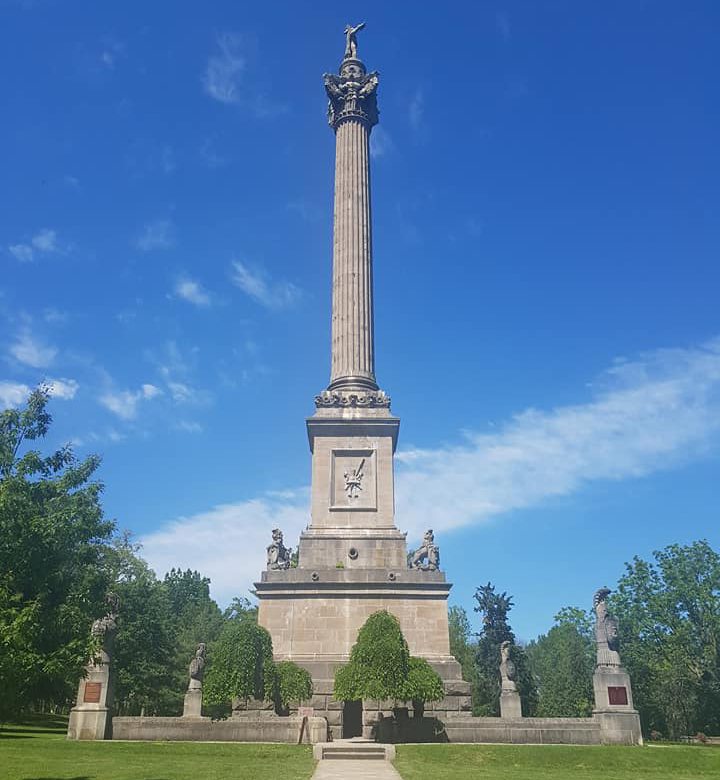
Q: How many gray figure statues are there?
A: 7